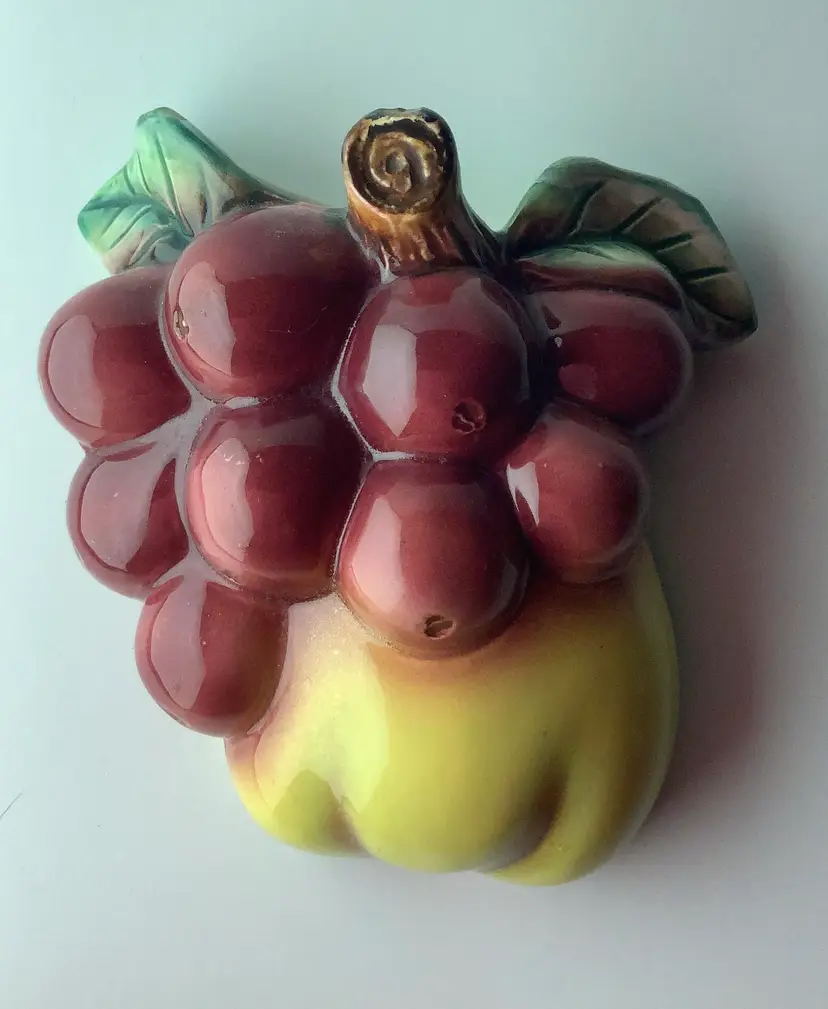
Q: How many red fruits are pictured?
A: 9